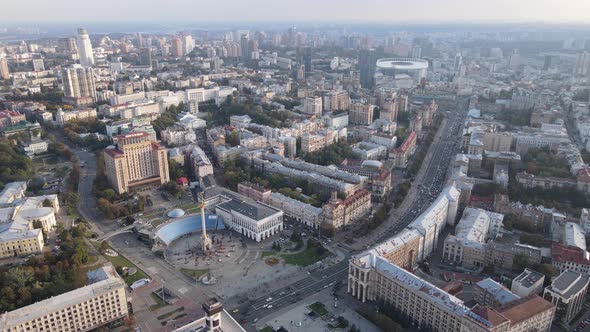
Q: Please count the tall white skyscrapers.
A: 1